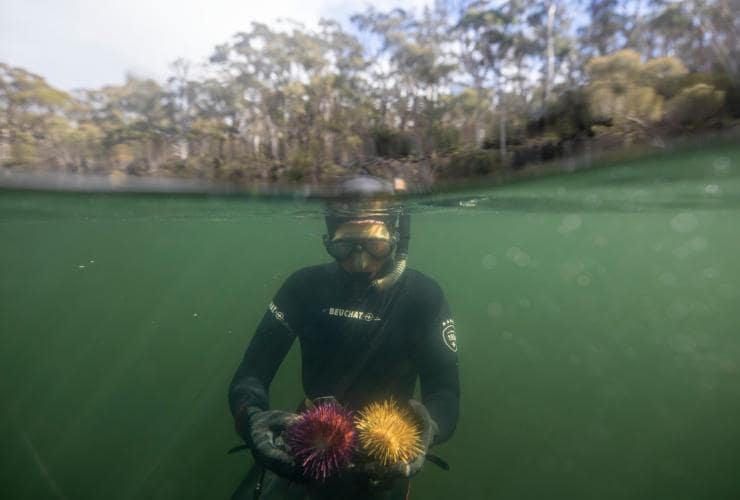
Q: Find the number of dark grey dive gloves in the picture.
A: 2